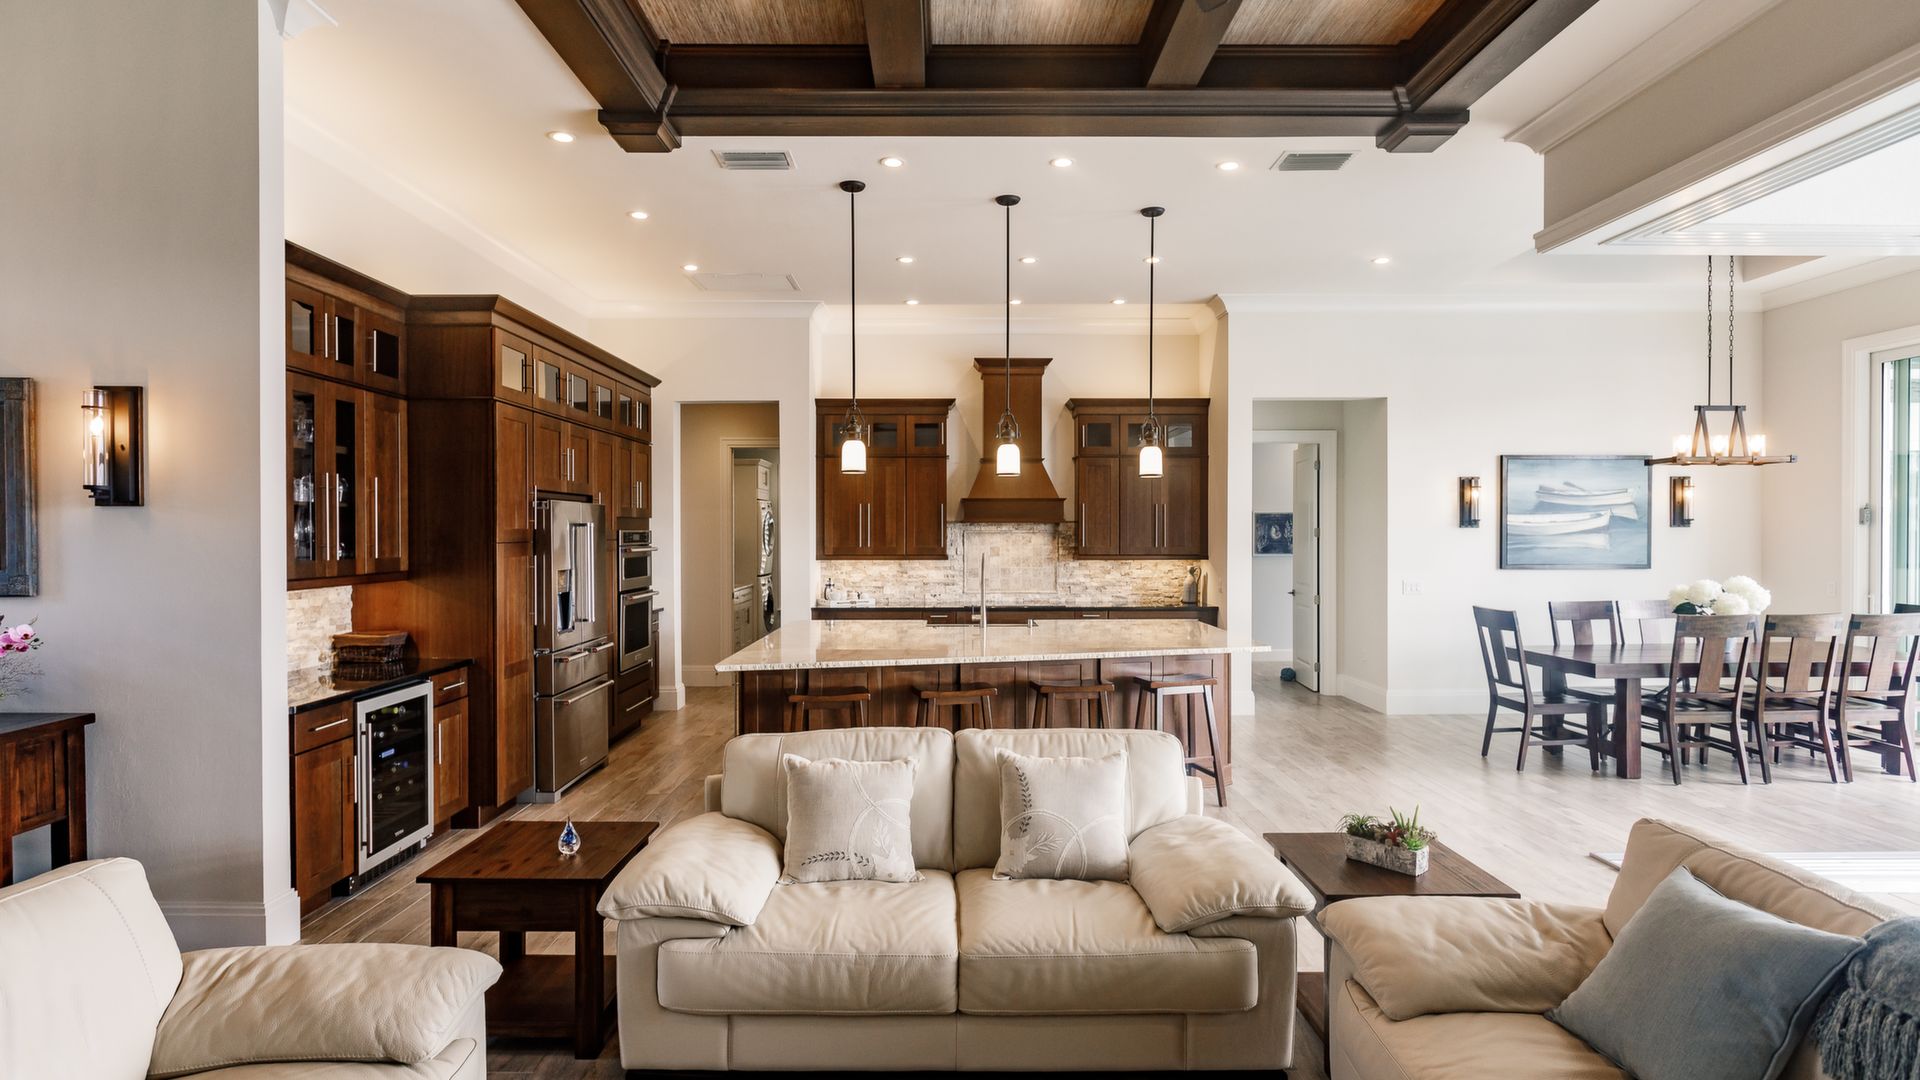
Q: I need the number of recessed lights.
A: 13